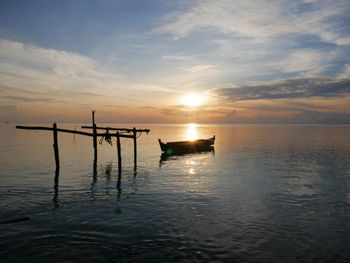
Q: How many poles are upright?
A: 4